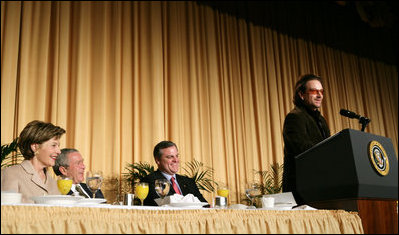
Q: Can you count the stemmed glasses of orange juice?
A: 3